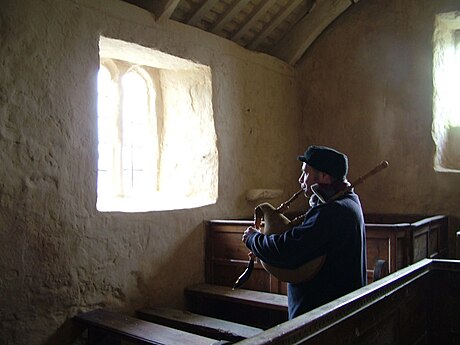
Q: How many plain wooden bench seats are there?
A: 3